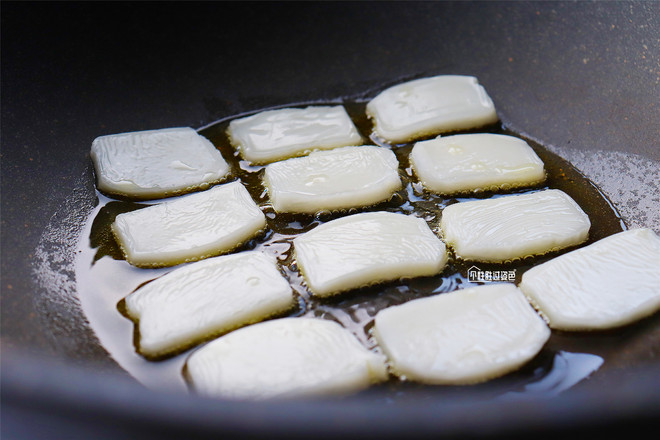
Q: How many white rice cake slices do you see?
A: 12